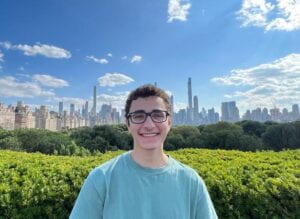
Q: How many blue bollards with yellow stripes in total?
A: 0